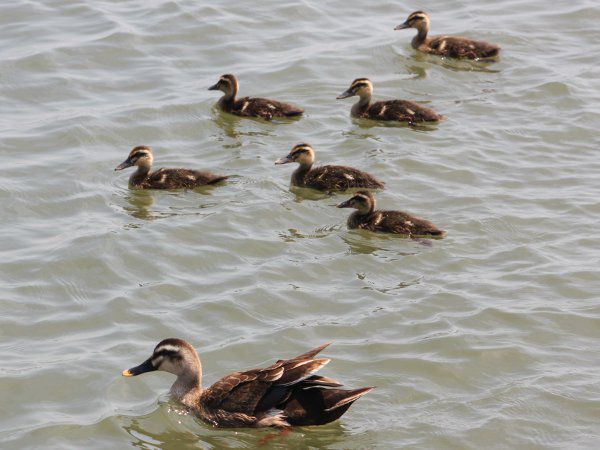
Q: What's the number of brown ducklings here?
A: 6